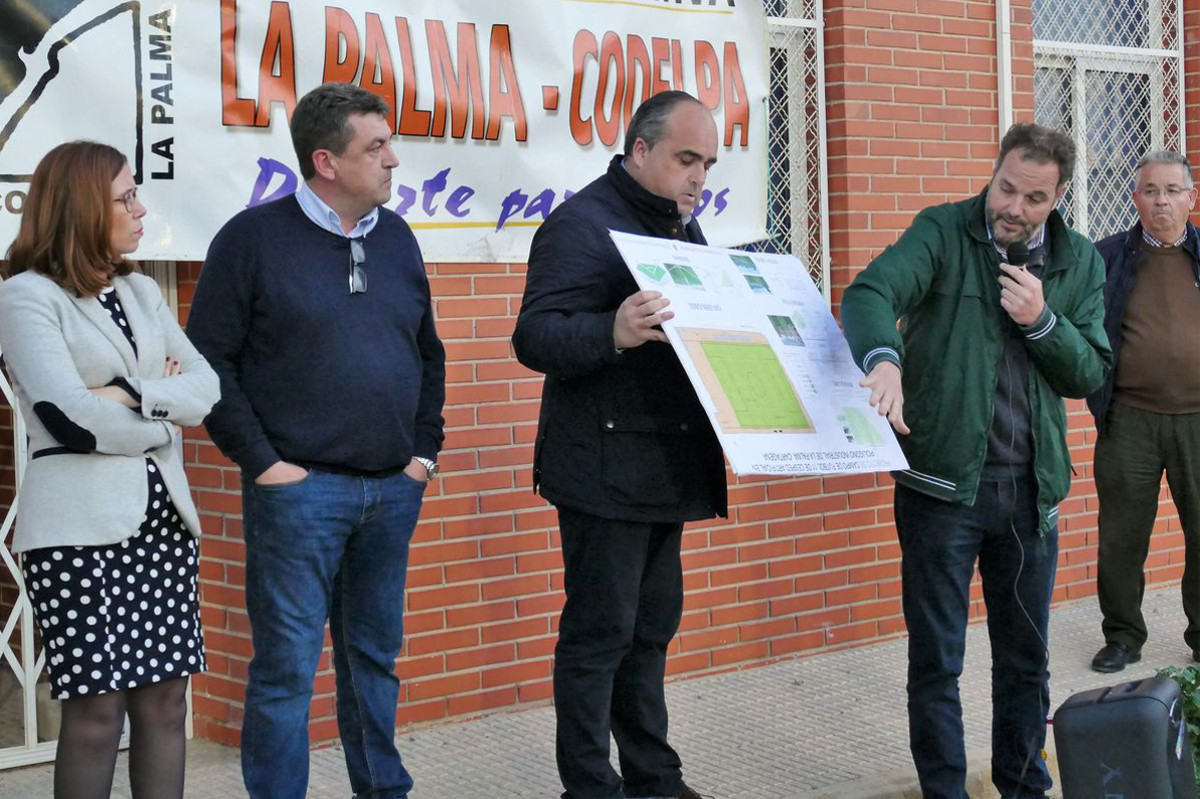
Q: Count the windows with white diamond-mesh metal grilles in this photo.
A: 2